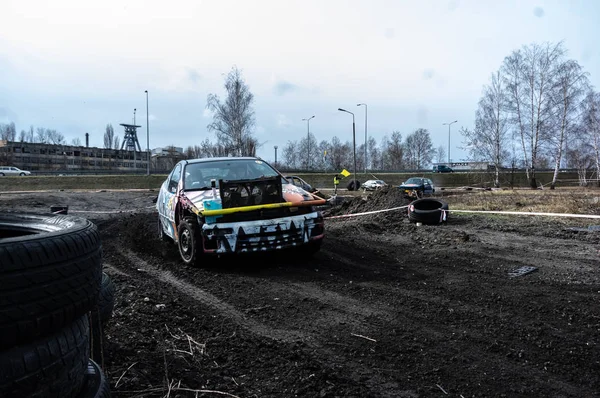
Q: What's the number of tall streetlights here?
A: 5